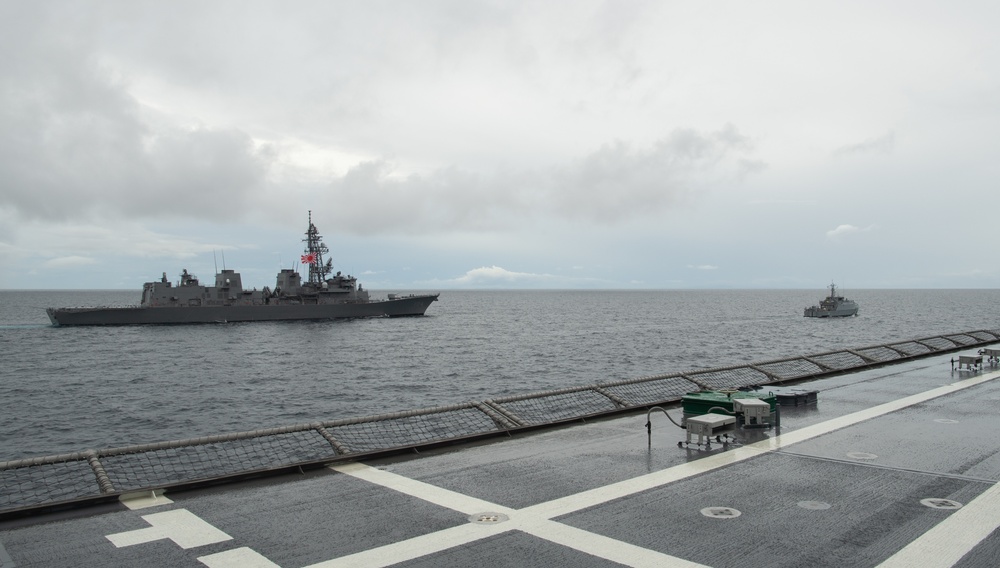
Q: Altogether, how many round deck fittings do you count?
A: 6